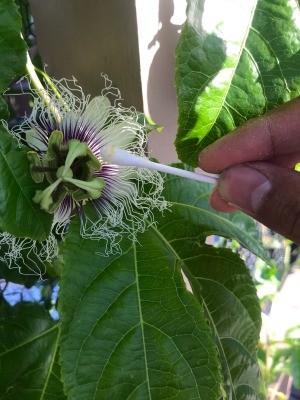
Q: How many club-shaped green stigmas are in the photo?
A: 3